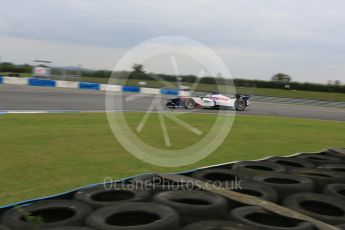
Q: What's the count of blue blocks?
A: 5